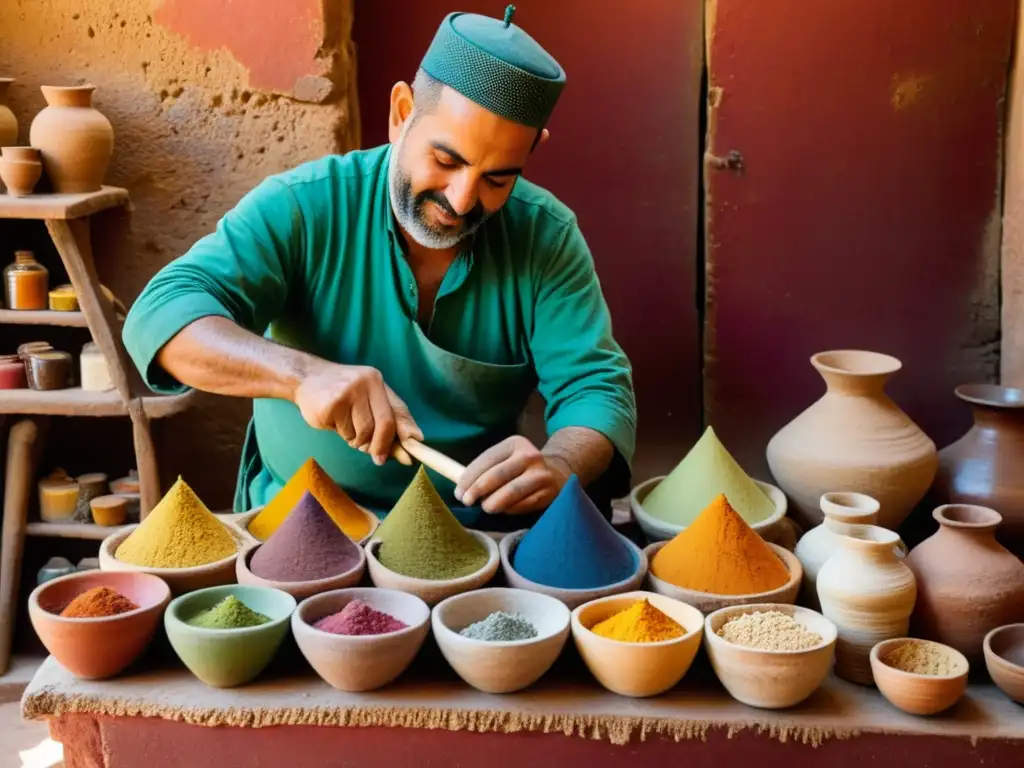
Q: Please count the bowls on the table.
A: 15